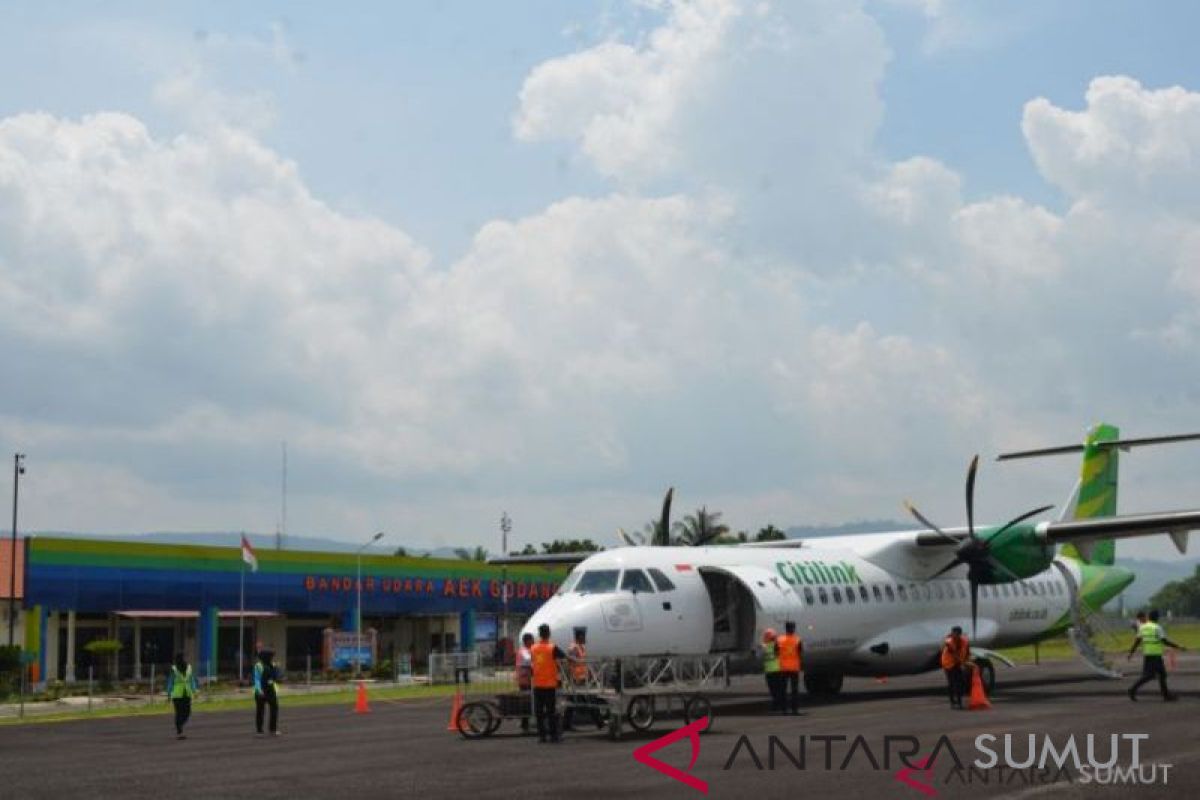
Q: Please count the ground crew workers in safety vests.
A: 9